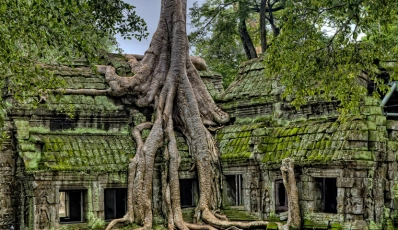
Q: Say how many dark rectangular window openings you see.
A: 6